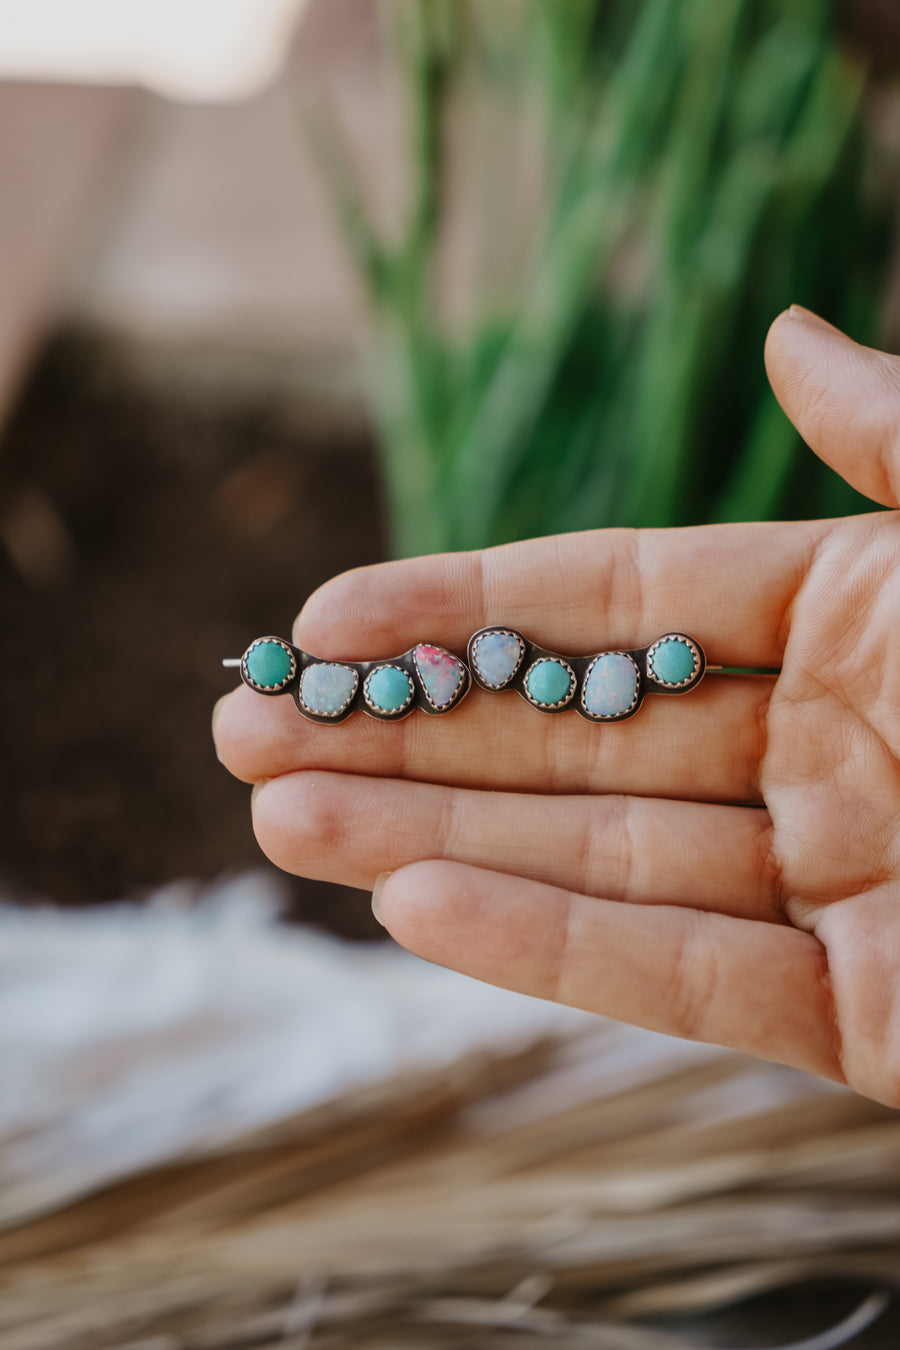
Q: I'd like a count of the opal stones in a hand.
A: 4